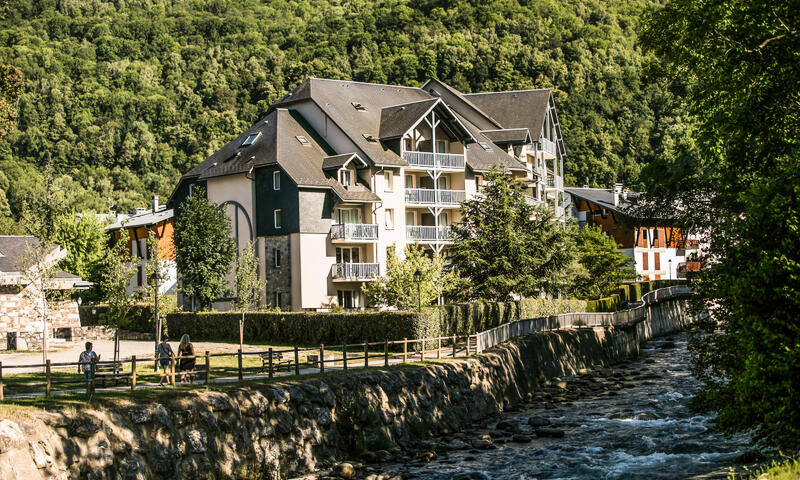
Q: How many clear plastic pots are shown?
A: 0